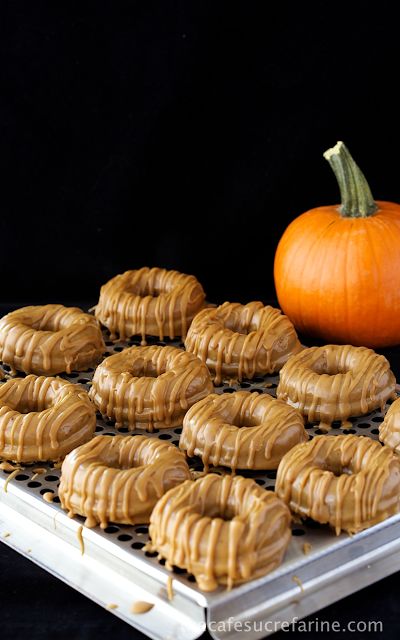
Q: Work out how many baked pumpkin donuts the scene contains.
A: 11